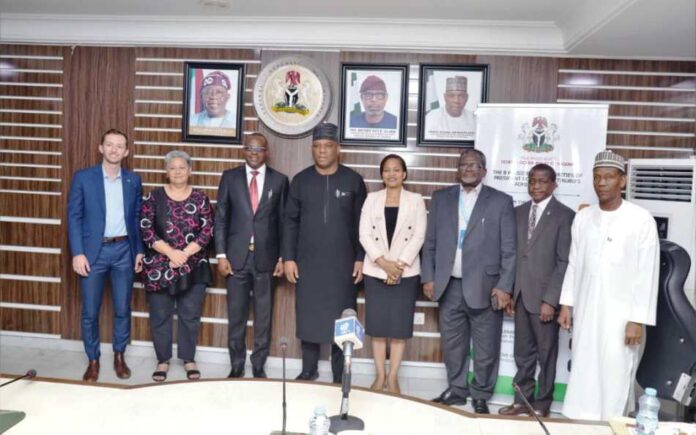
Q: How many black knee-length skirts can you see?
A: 1